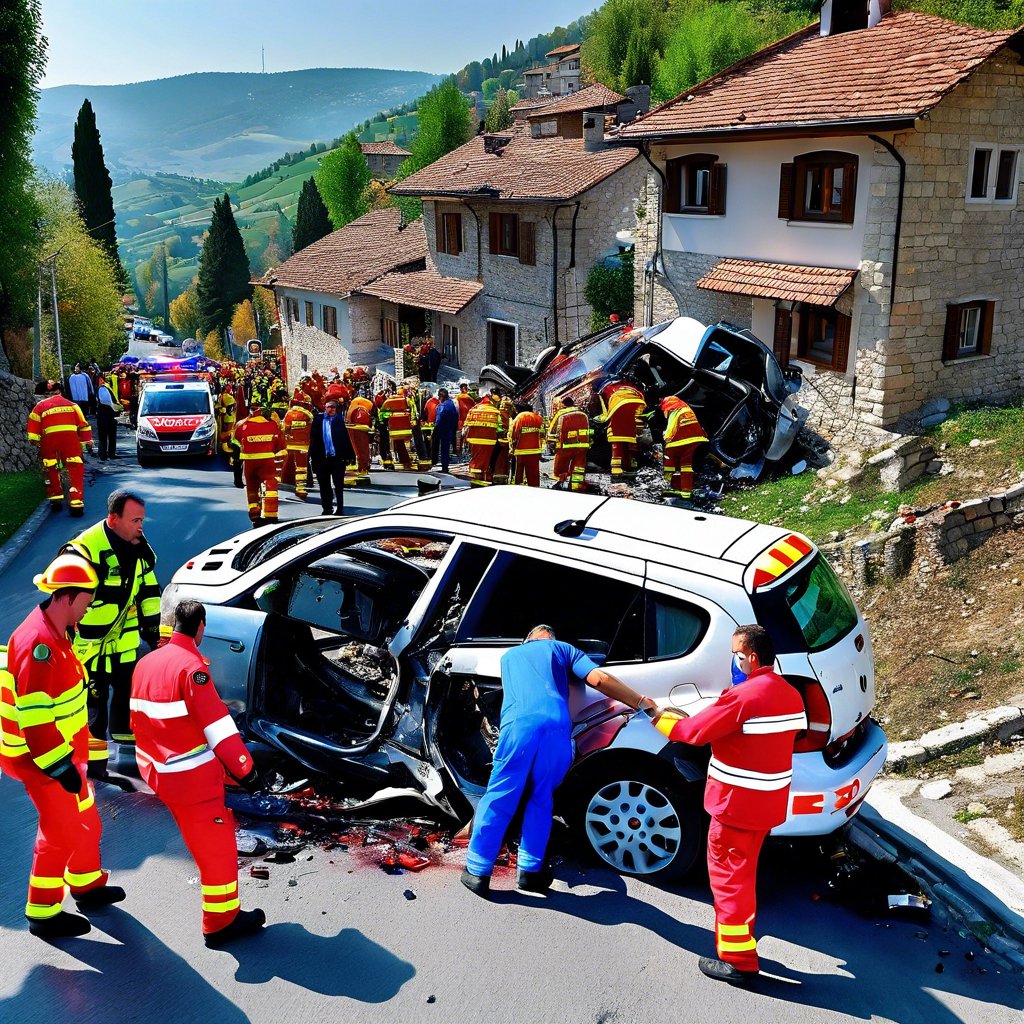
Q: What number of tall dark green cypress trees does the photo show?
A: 3